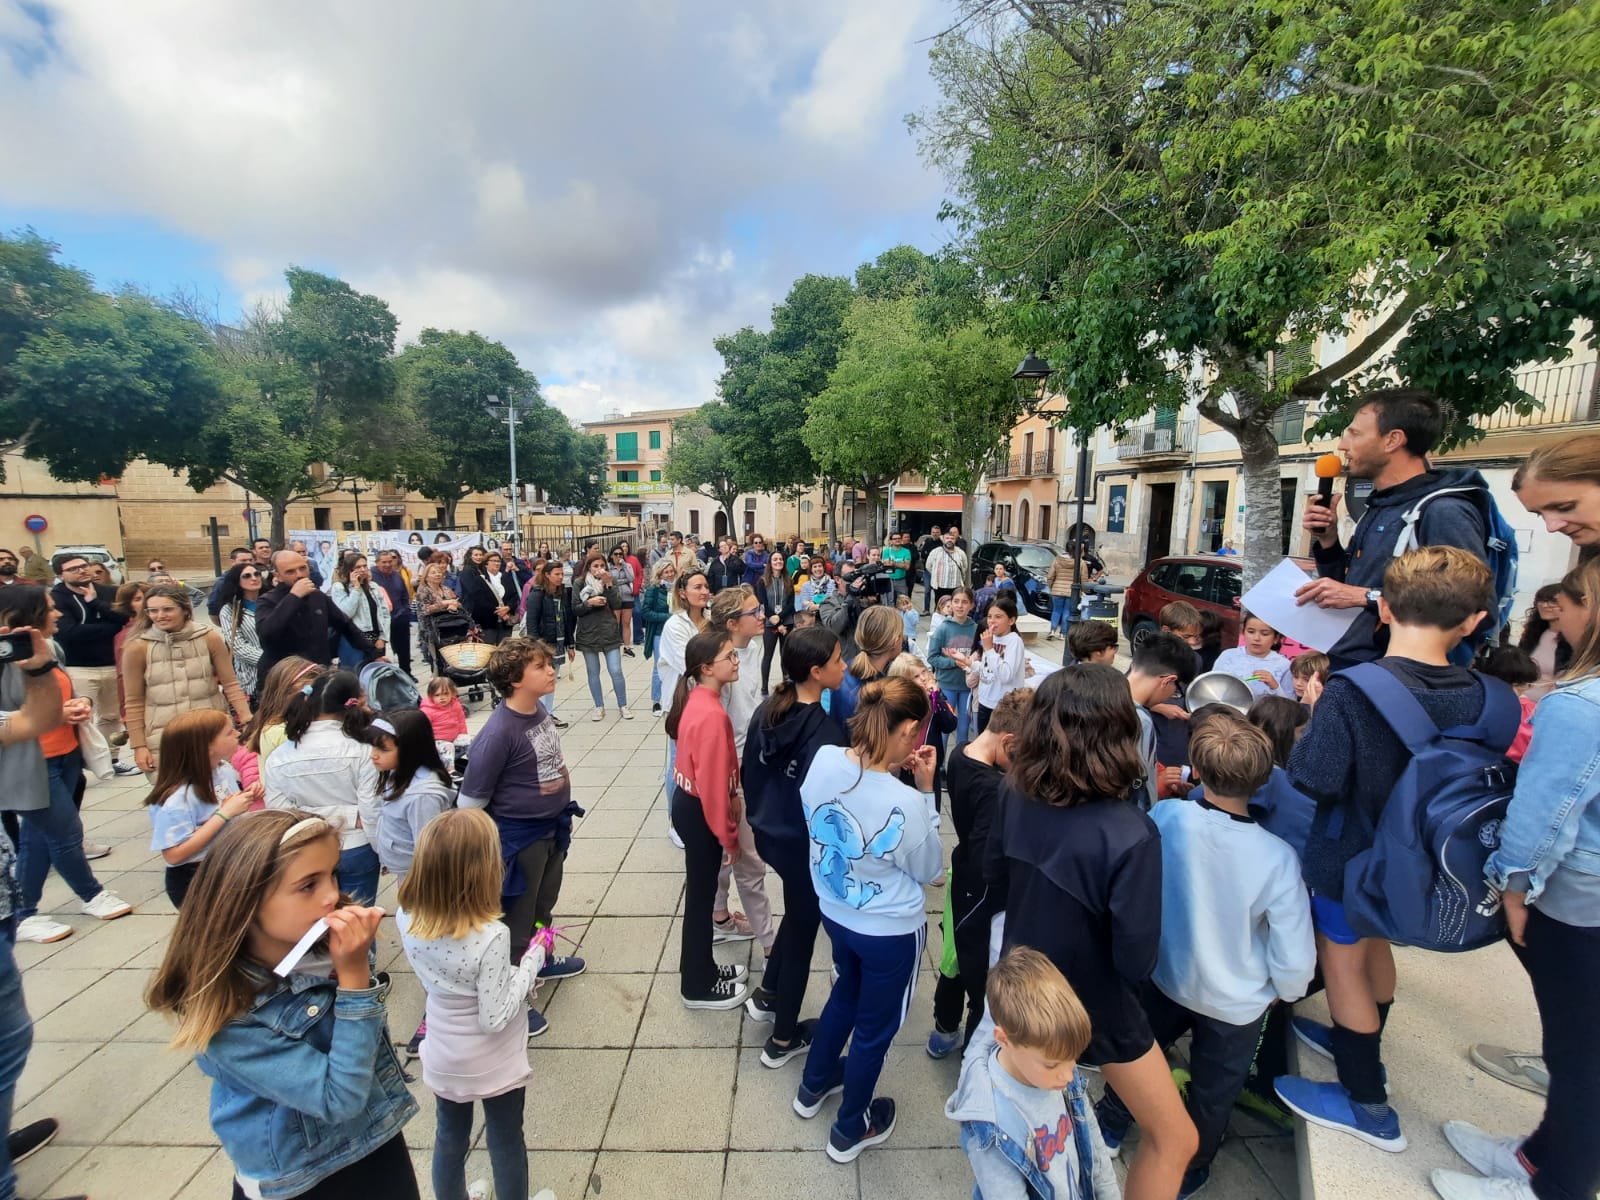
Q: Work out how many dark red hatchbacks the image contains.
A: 1